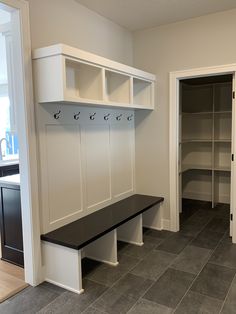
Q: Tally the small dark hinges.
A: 3